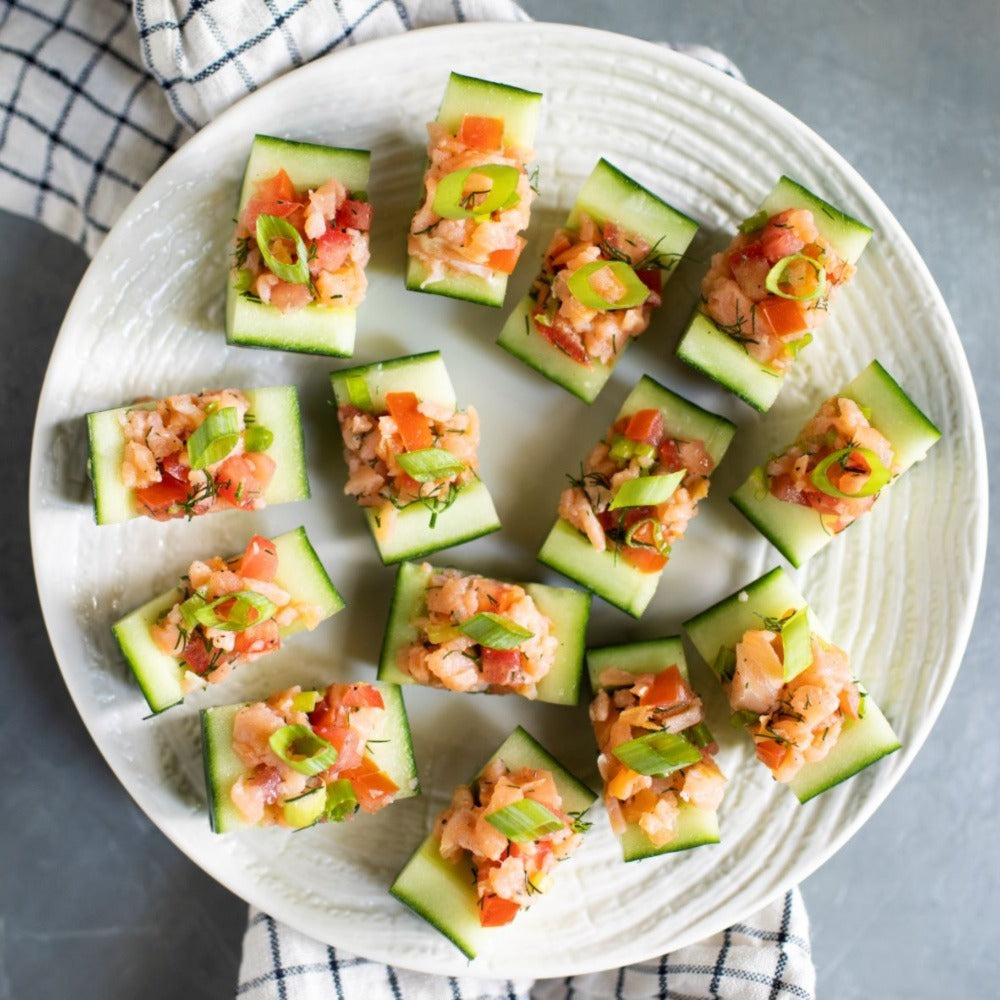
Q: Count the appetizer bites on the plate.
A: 14